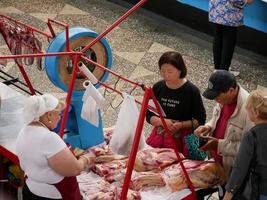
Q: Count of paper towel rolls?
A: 2